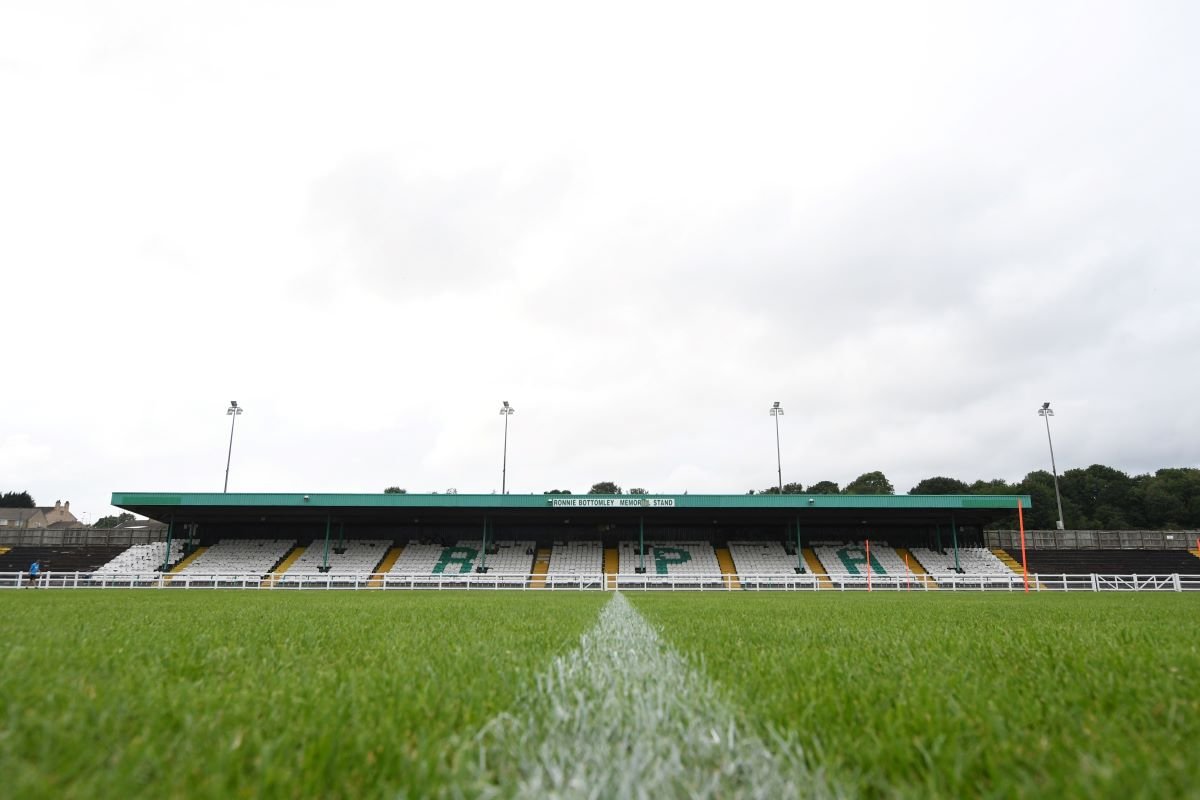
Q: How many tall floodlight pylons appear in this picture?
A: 4